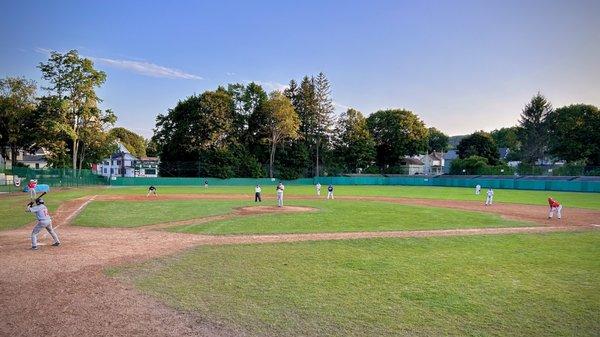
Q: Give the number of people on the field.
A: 11